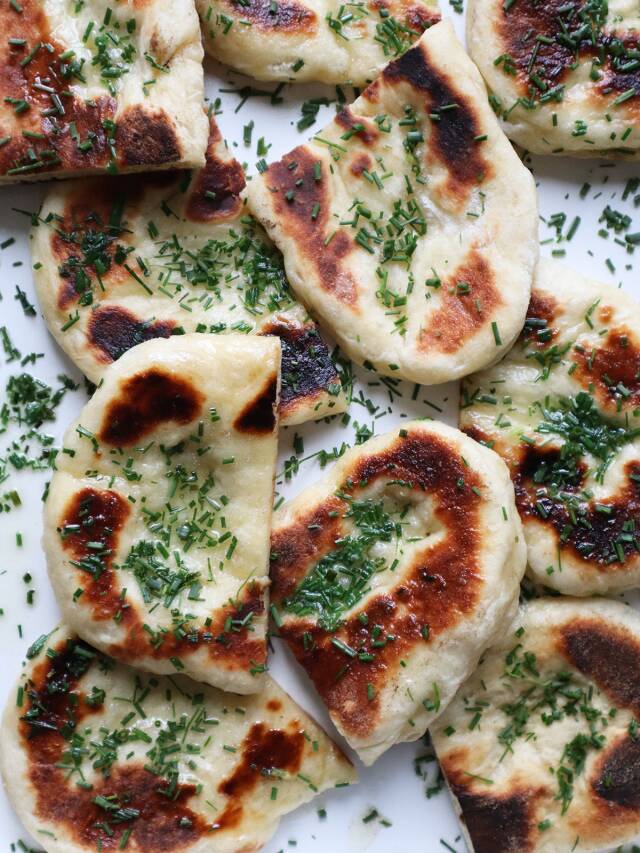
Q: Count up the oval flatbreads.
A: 10